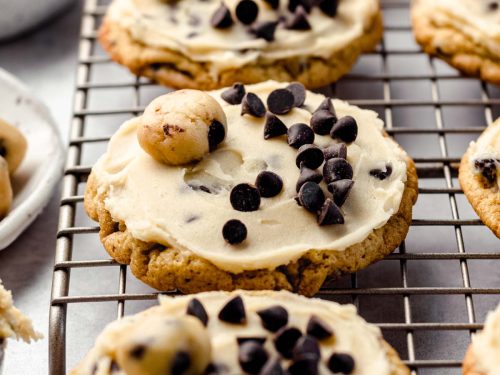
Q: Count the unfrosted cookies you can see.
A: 0